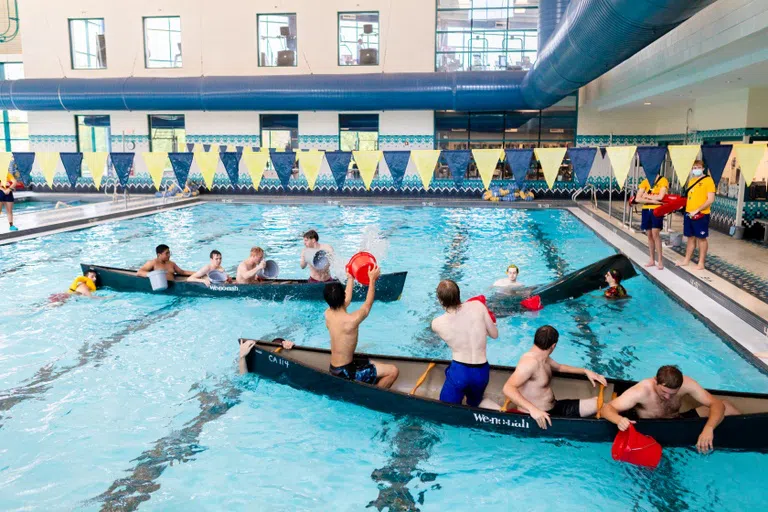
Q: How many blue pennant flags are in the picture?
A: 13